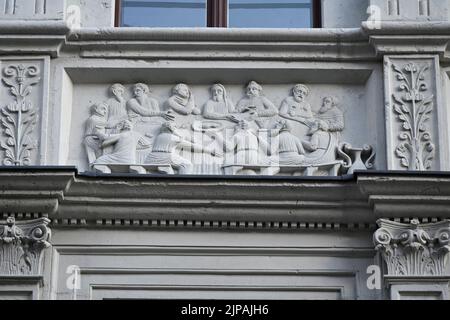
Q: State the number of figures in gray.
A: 13